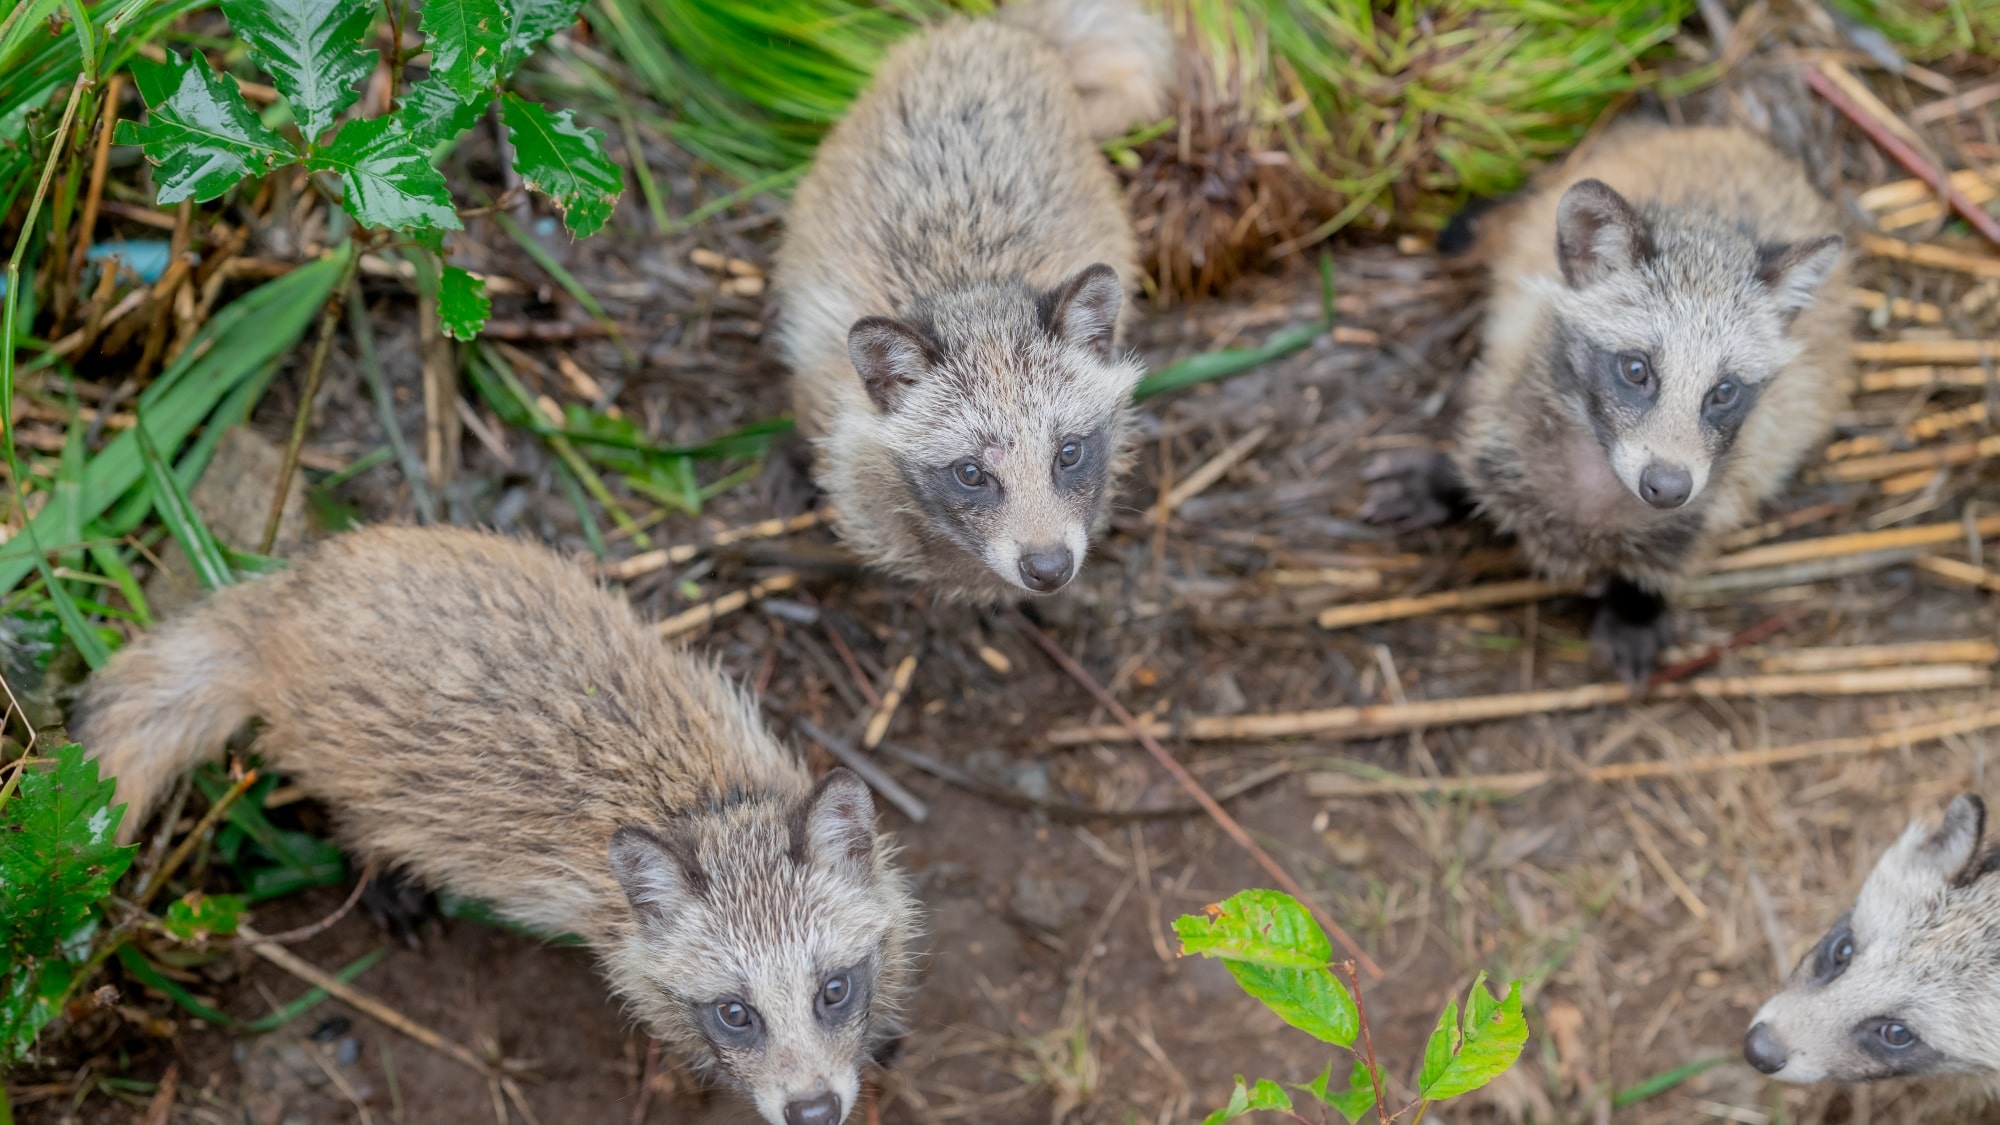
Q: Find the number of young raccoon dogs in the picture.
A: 4